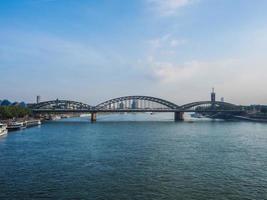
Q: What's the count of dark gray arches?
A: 3